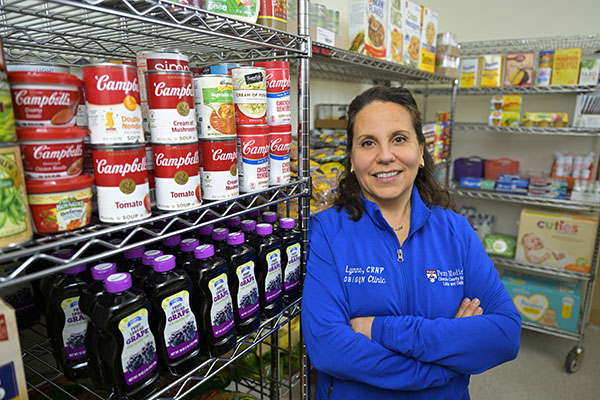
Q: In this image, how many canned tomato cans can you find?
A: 2